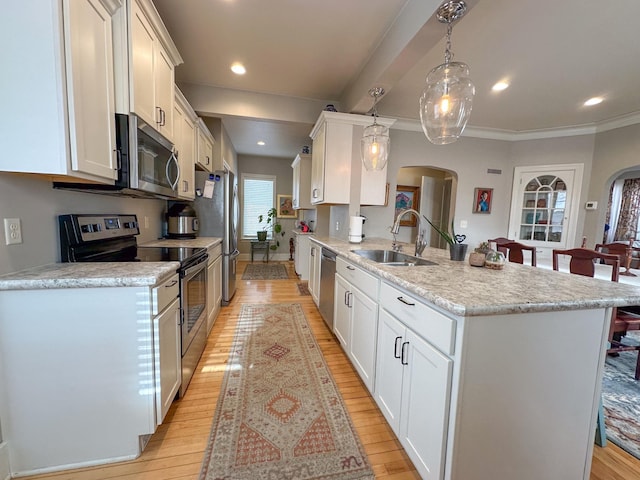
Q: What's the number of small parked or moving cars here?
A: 0